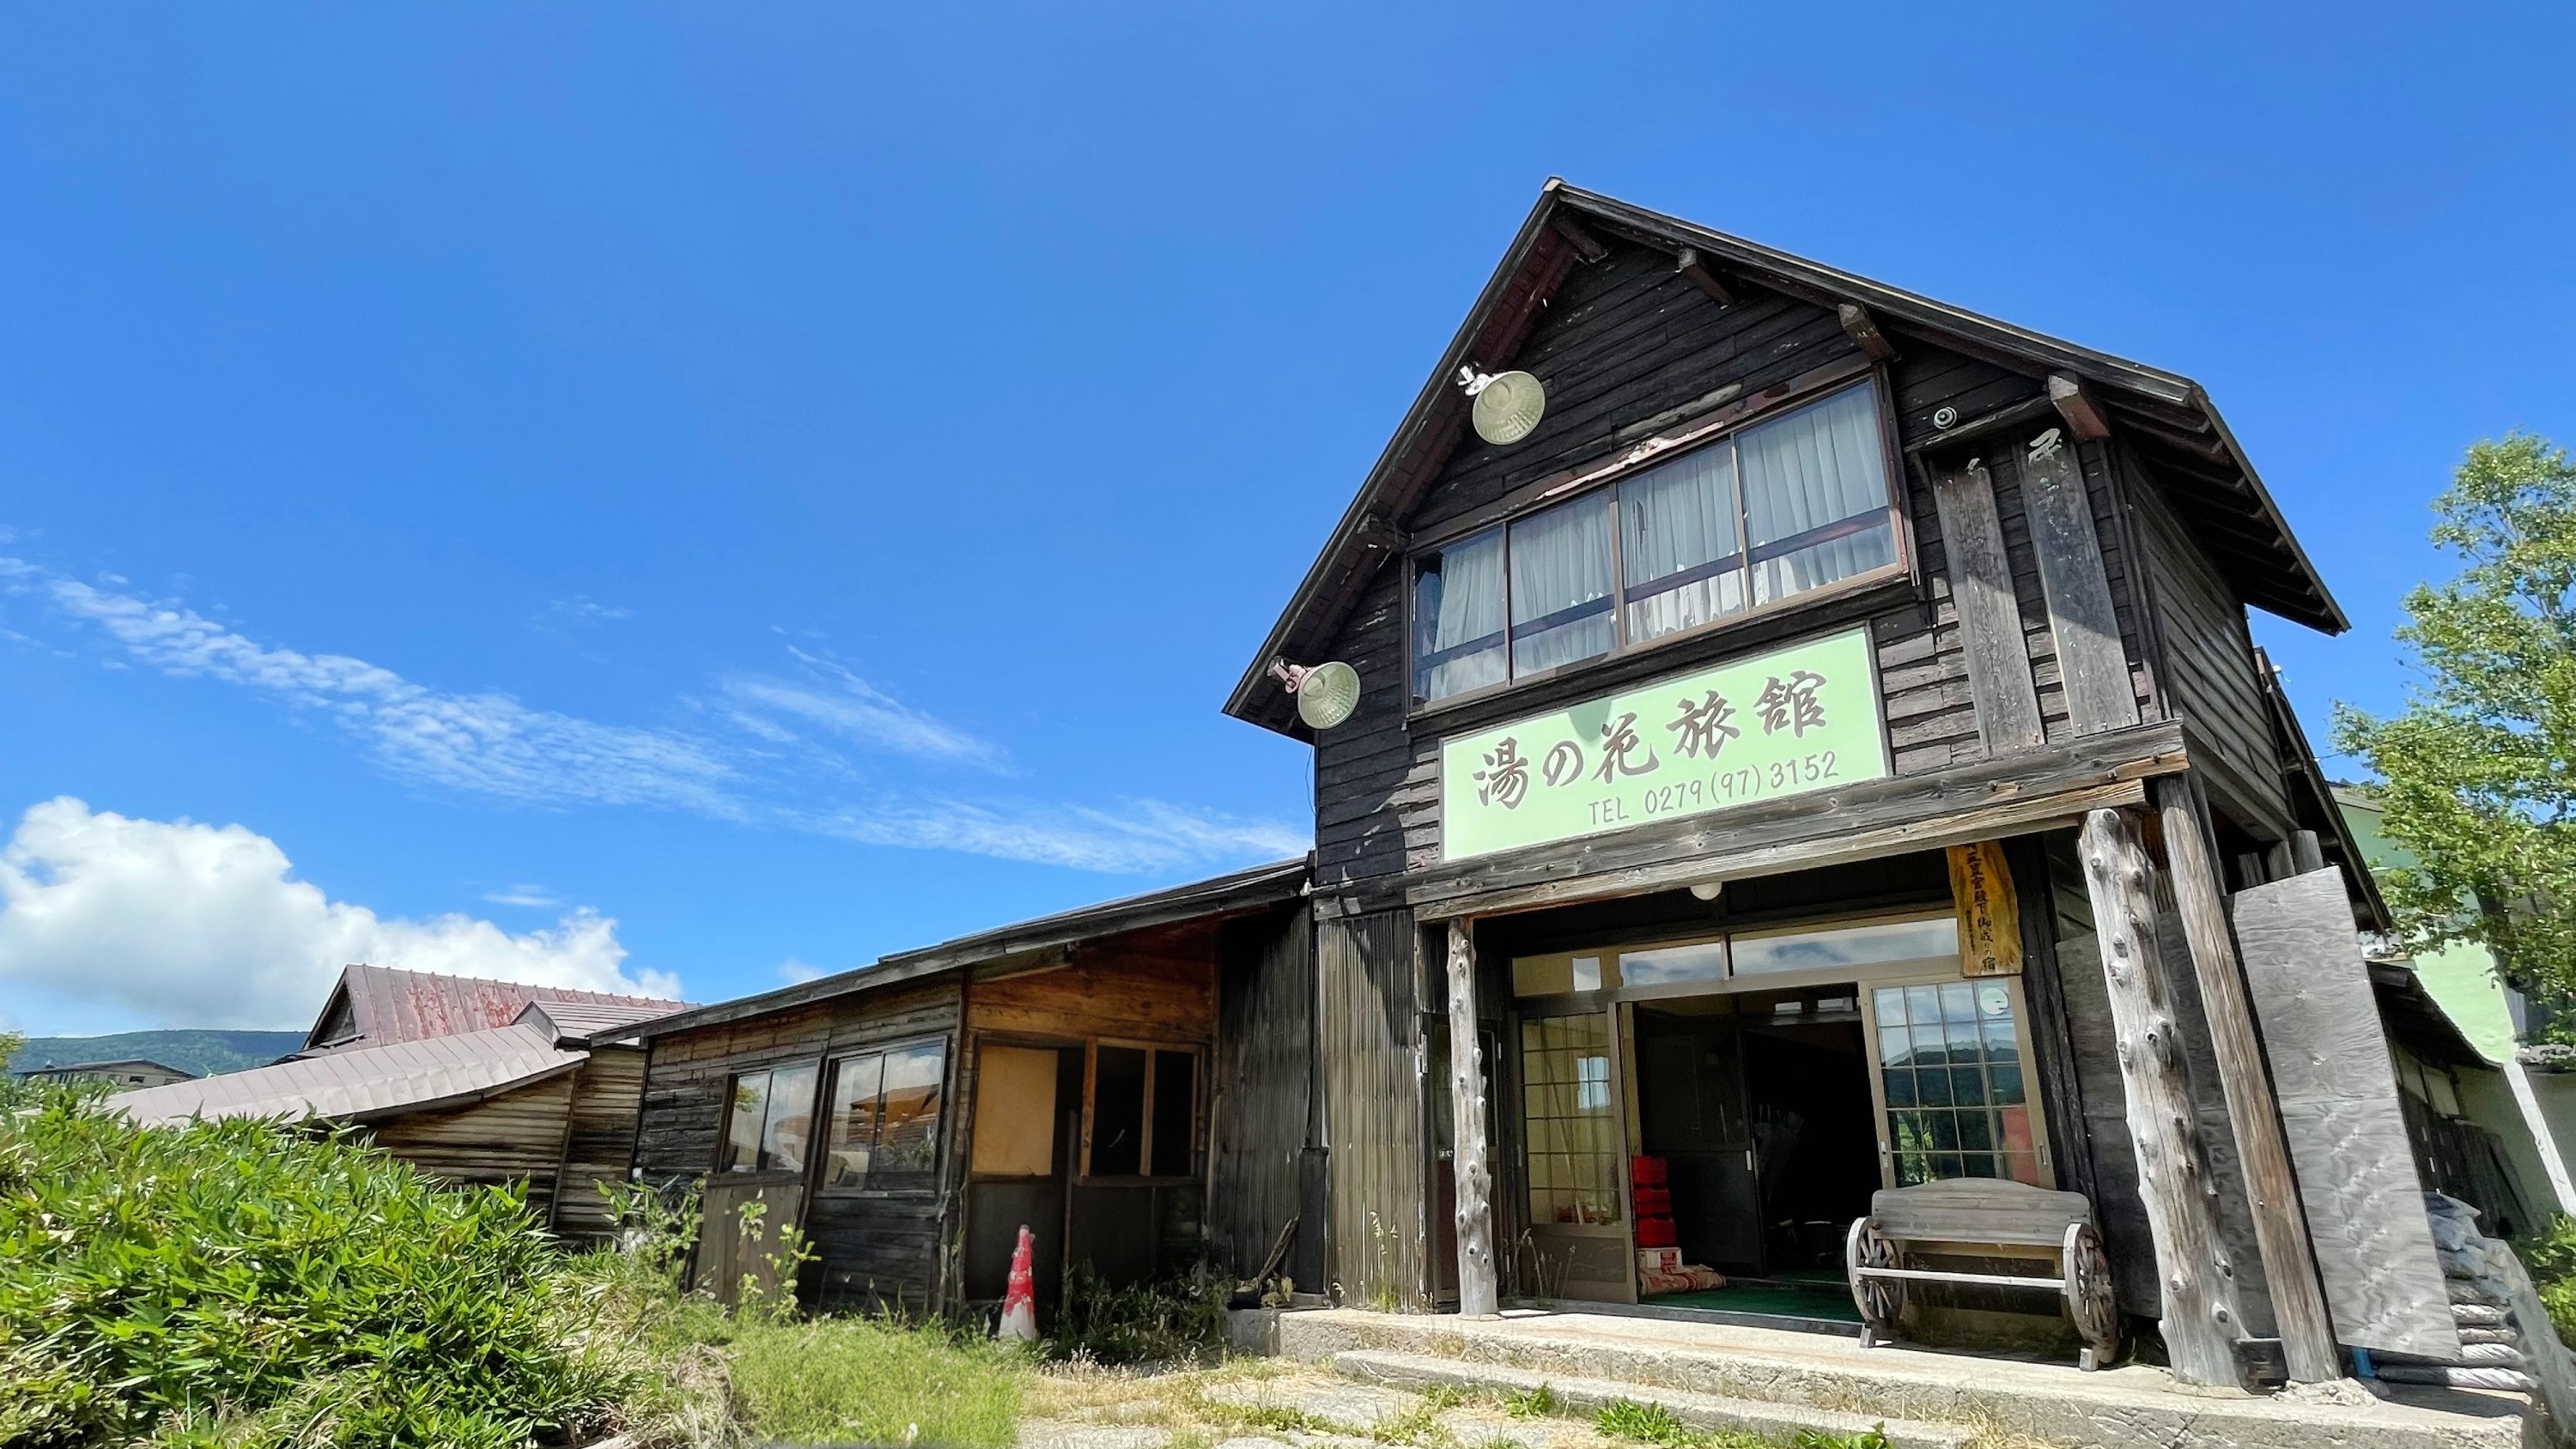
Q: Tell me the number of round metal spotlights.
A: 2